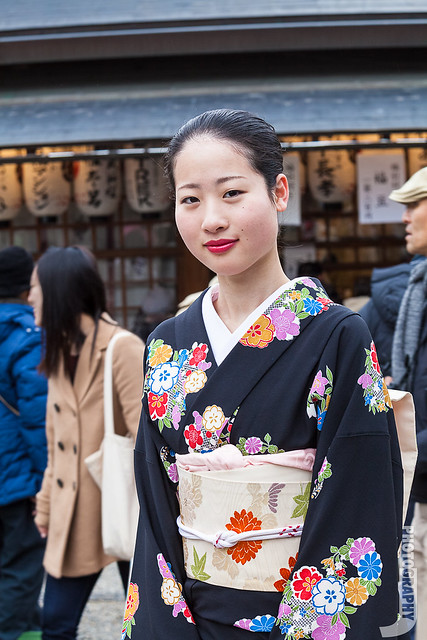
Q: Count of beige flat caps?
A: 1